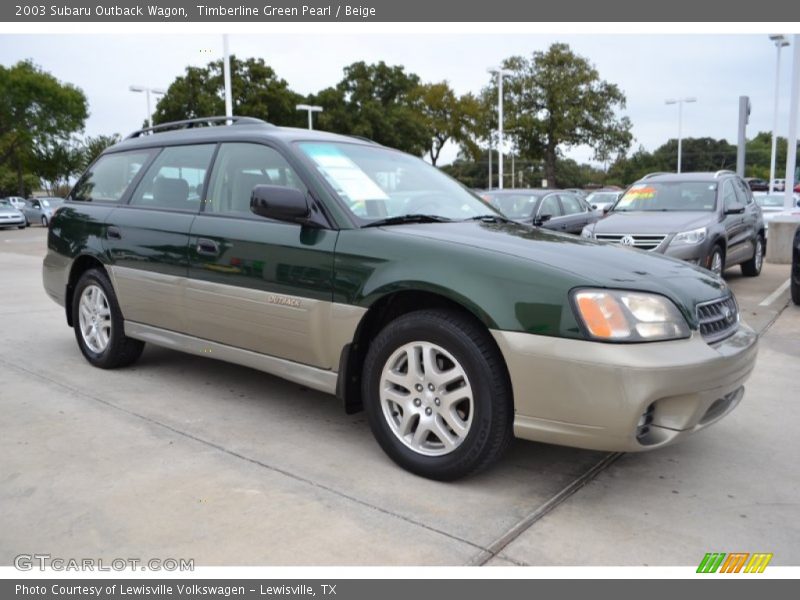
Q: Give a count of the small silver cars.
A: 2